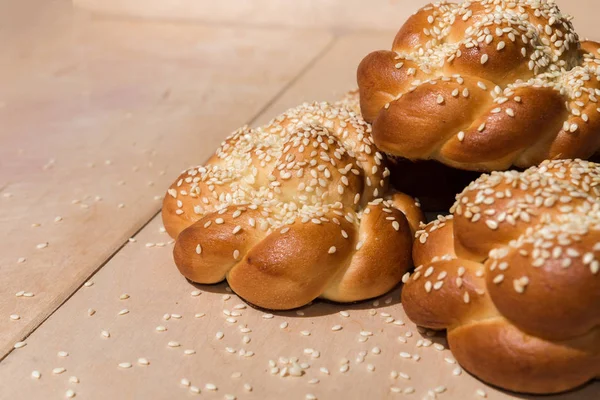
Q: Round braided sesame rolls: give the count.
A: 3